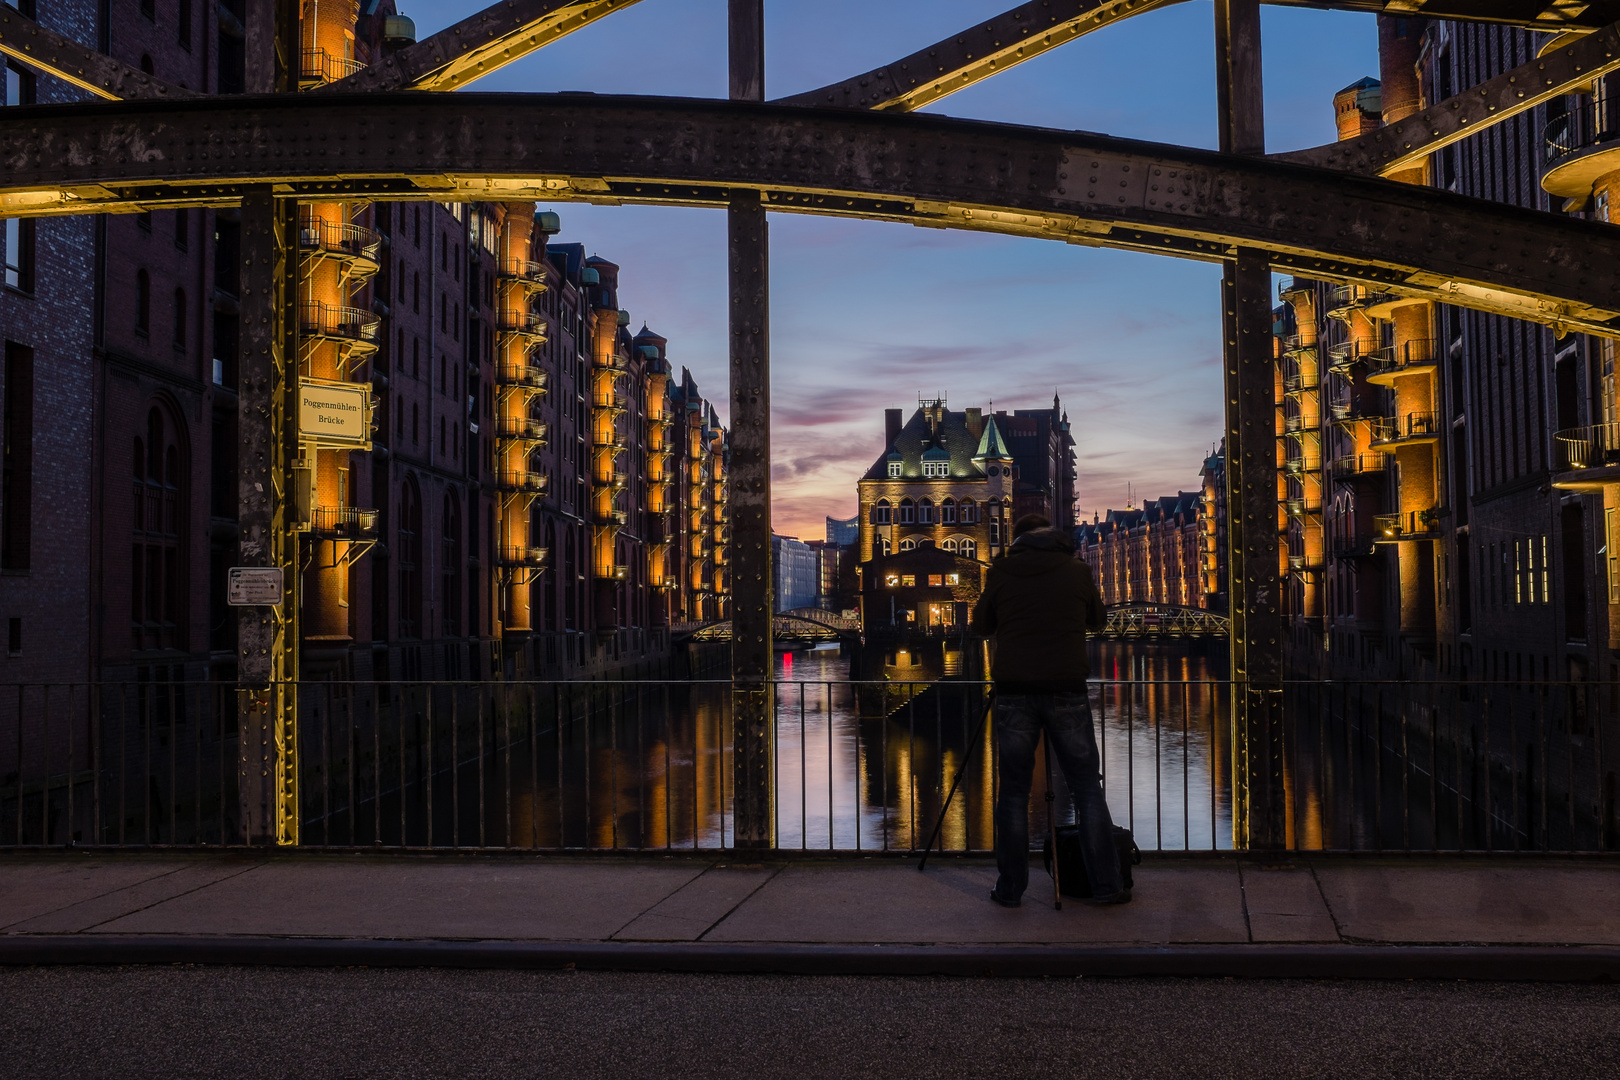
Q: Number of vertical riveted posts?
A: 3